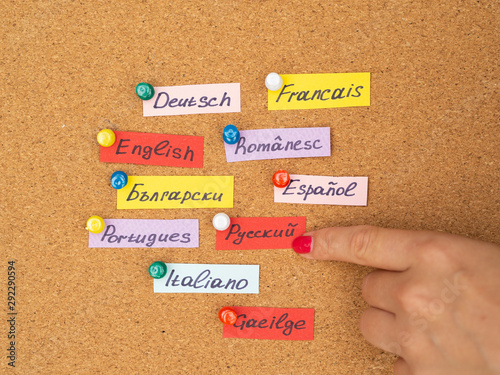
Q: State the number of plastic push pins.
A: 10